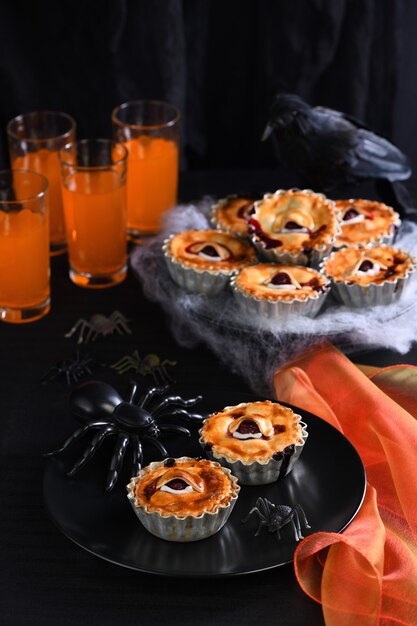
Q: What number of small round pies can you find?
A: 8